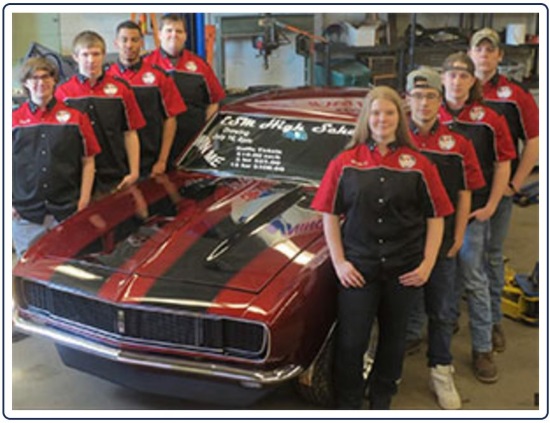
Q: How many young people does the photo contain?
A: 8